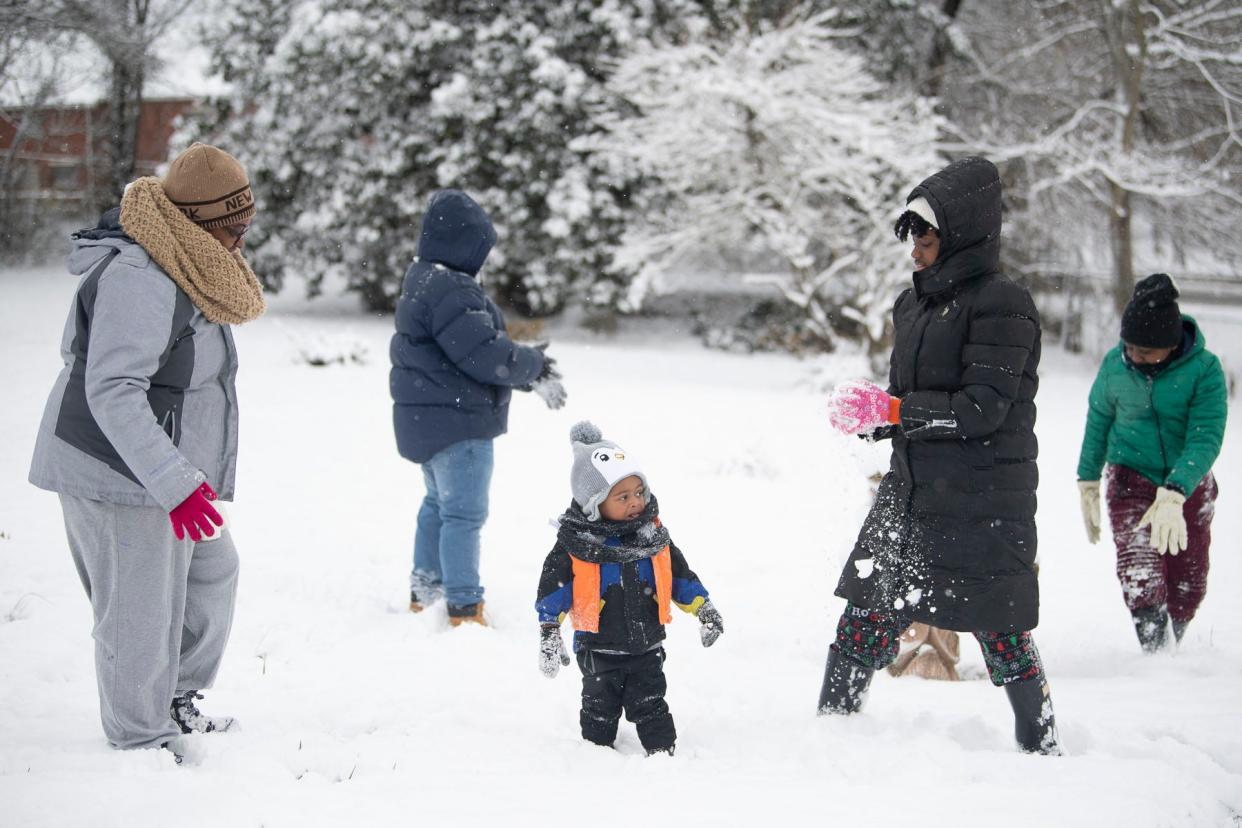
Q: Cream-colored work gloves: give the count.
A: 2